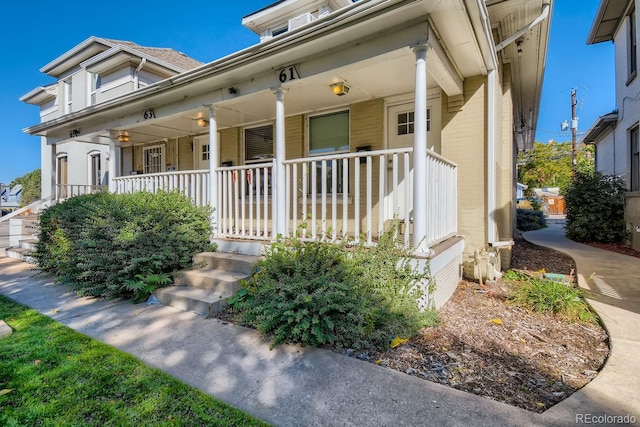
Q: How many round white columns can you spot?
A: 4